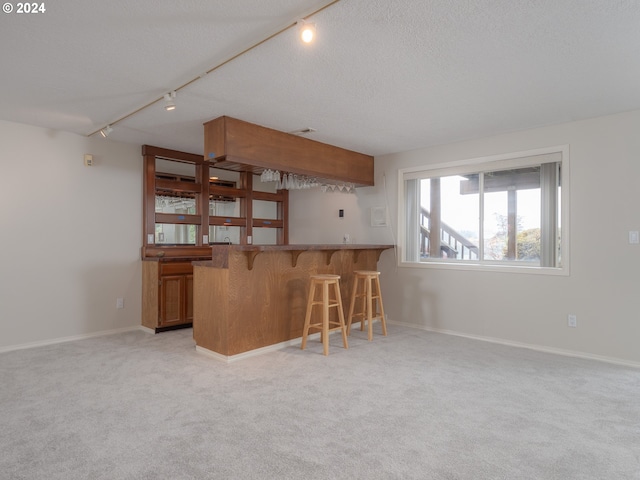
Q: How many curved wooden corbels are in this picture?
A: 5